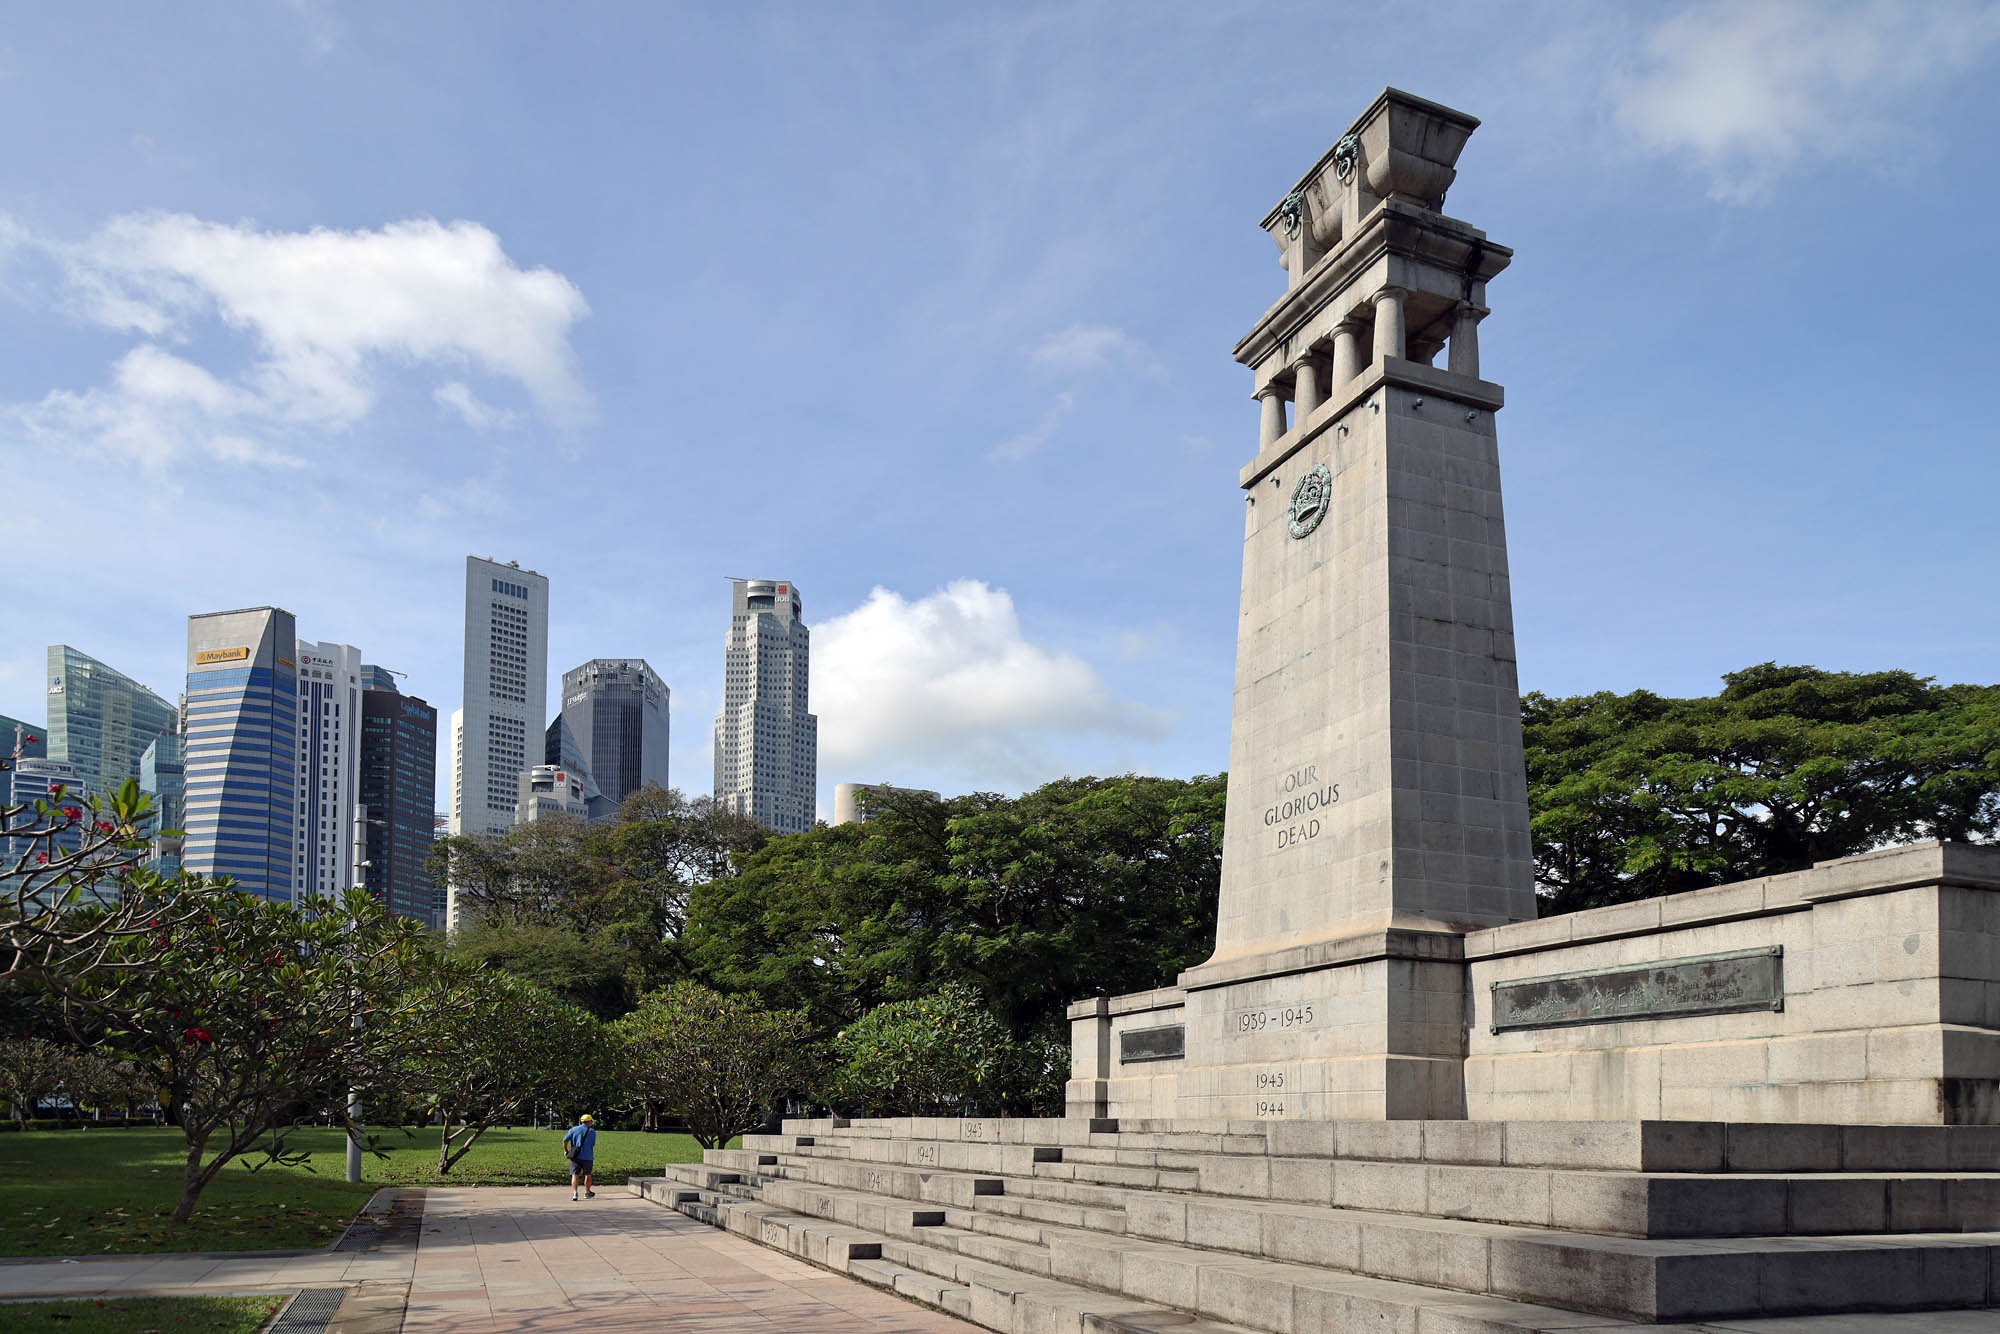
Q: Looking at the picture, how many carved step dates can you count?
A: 5